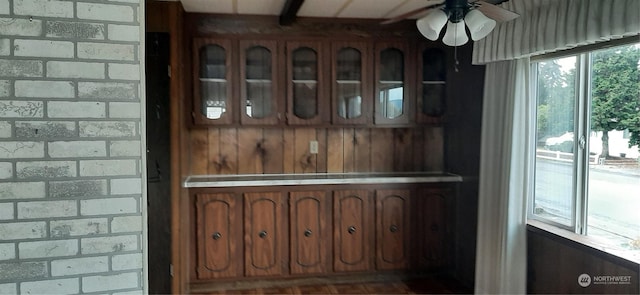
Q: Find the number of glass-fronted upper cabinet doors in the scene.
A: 6